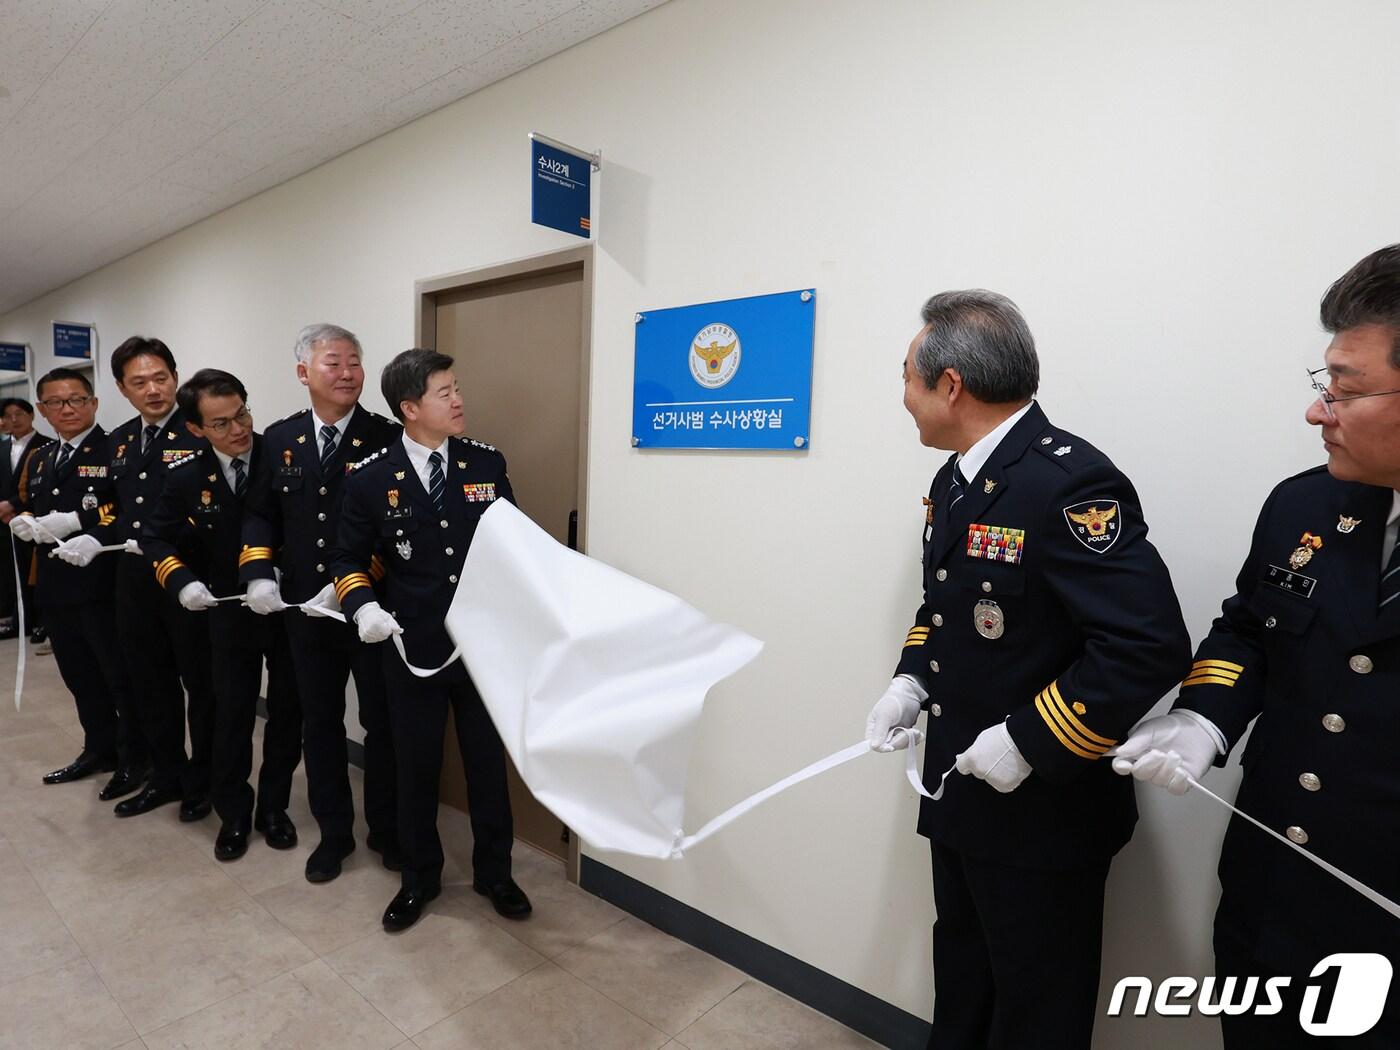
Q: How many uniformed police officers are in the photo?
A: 7